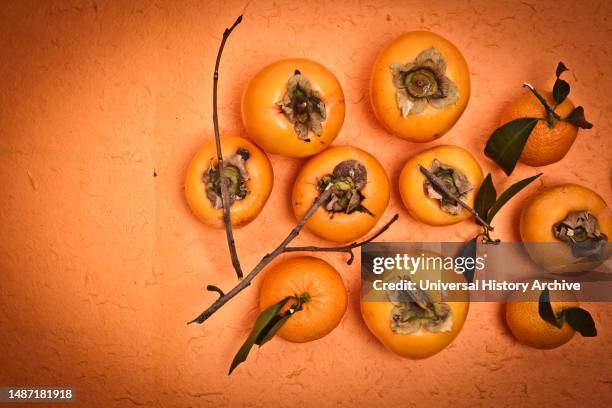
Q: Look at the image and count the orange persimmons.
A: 7